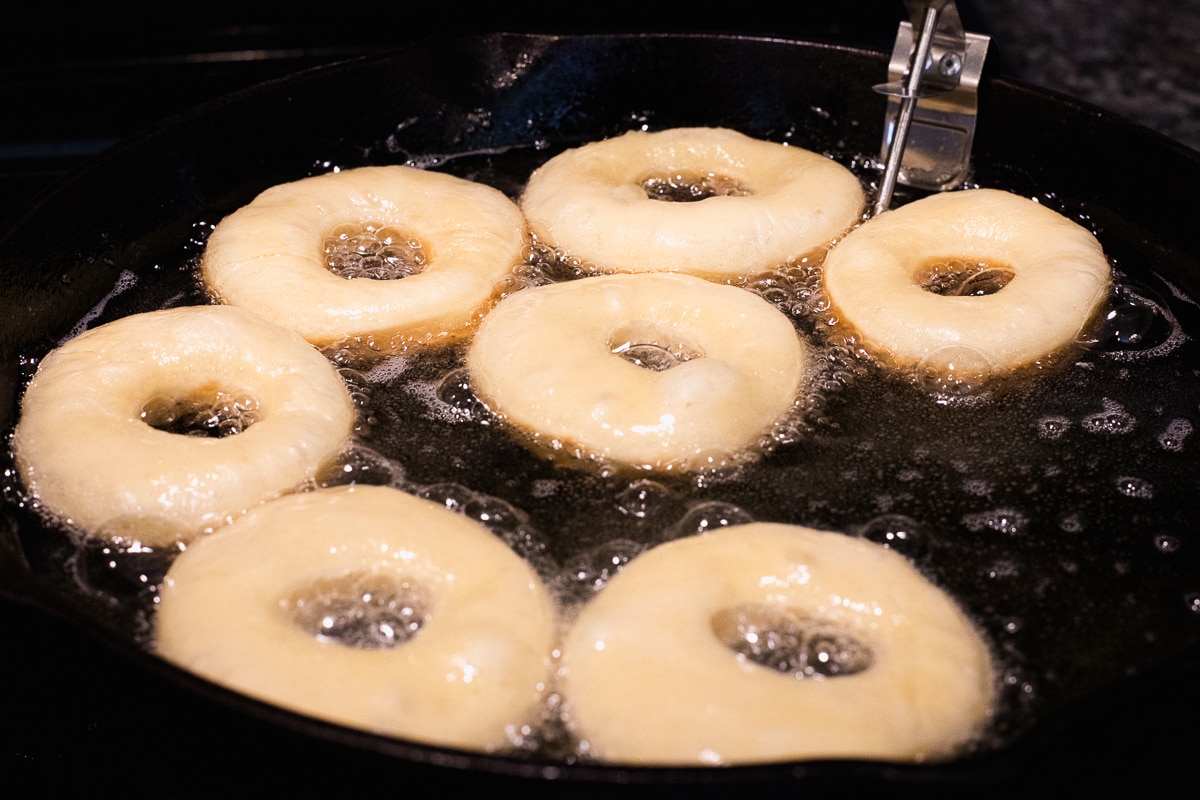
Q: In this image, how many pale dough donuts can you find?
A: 7